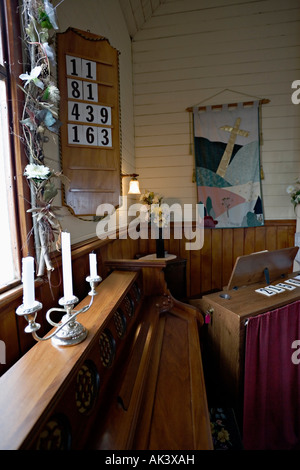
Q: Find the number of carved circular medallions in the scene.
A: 6